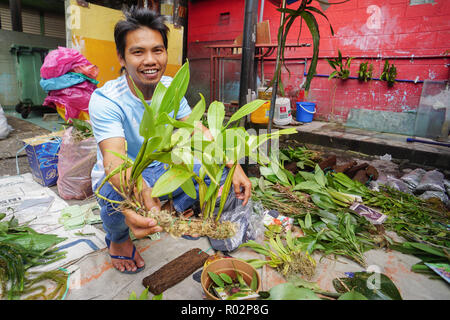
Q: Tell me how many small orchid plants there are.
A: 3